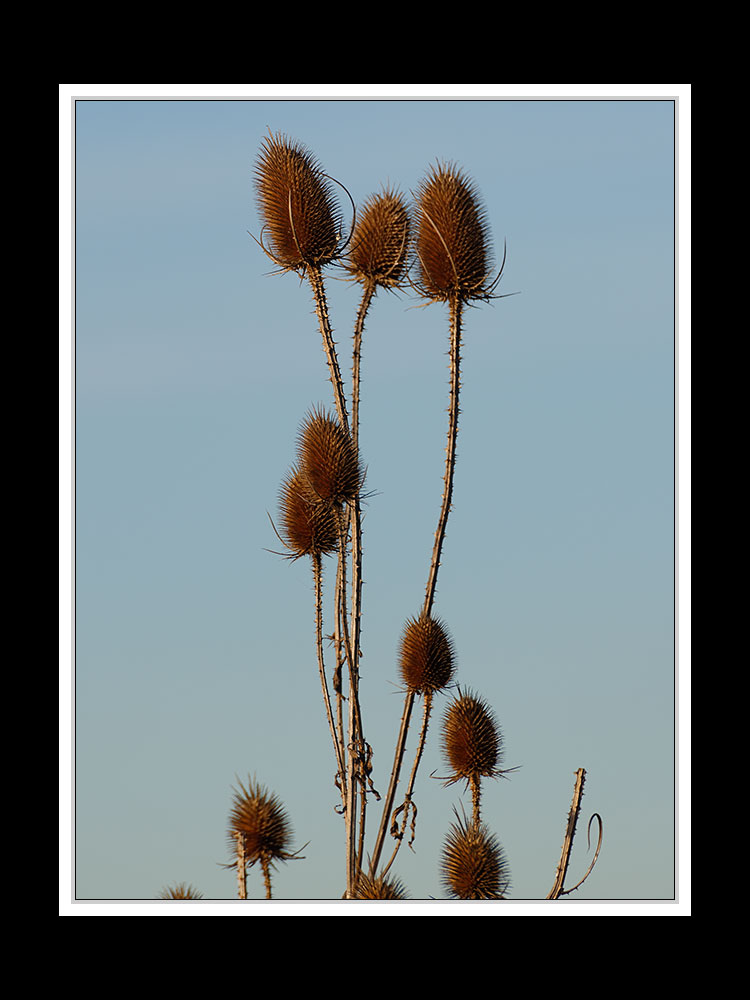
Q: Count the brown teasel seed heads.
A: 11